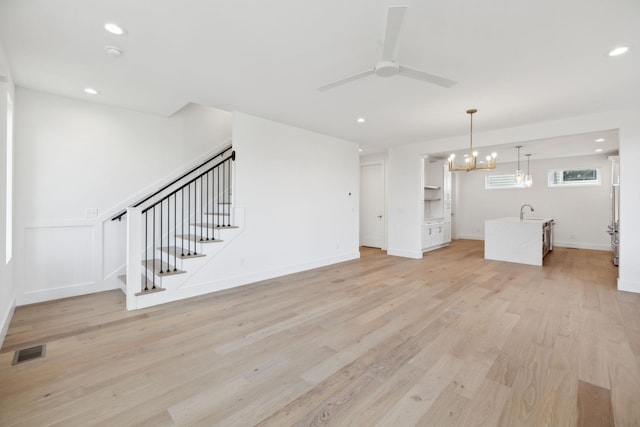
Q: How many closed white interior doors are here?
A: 1